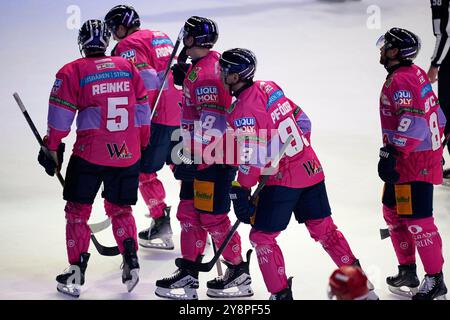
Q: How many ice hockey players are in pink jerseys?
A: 5